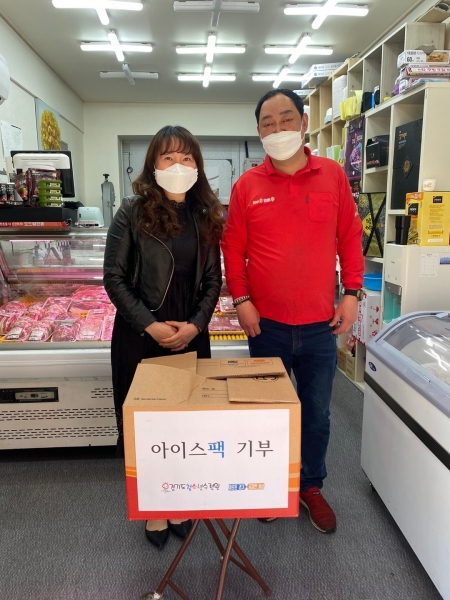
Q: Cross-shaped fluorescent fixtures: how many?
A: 9